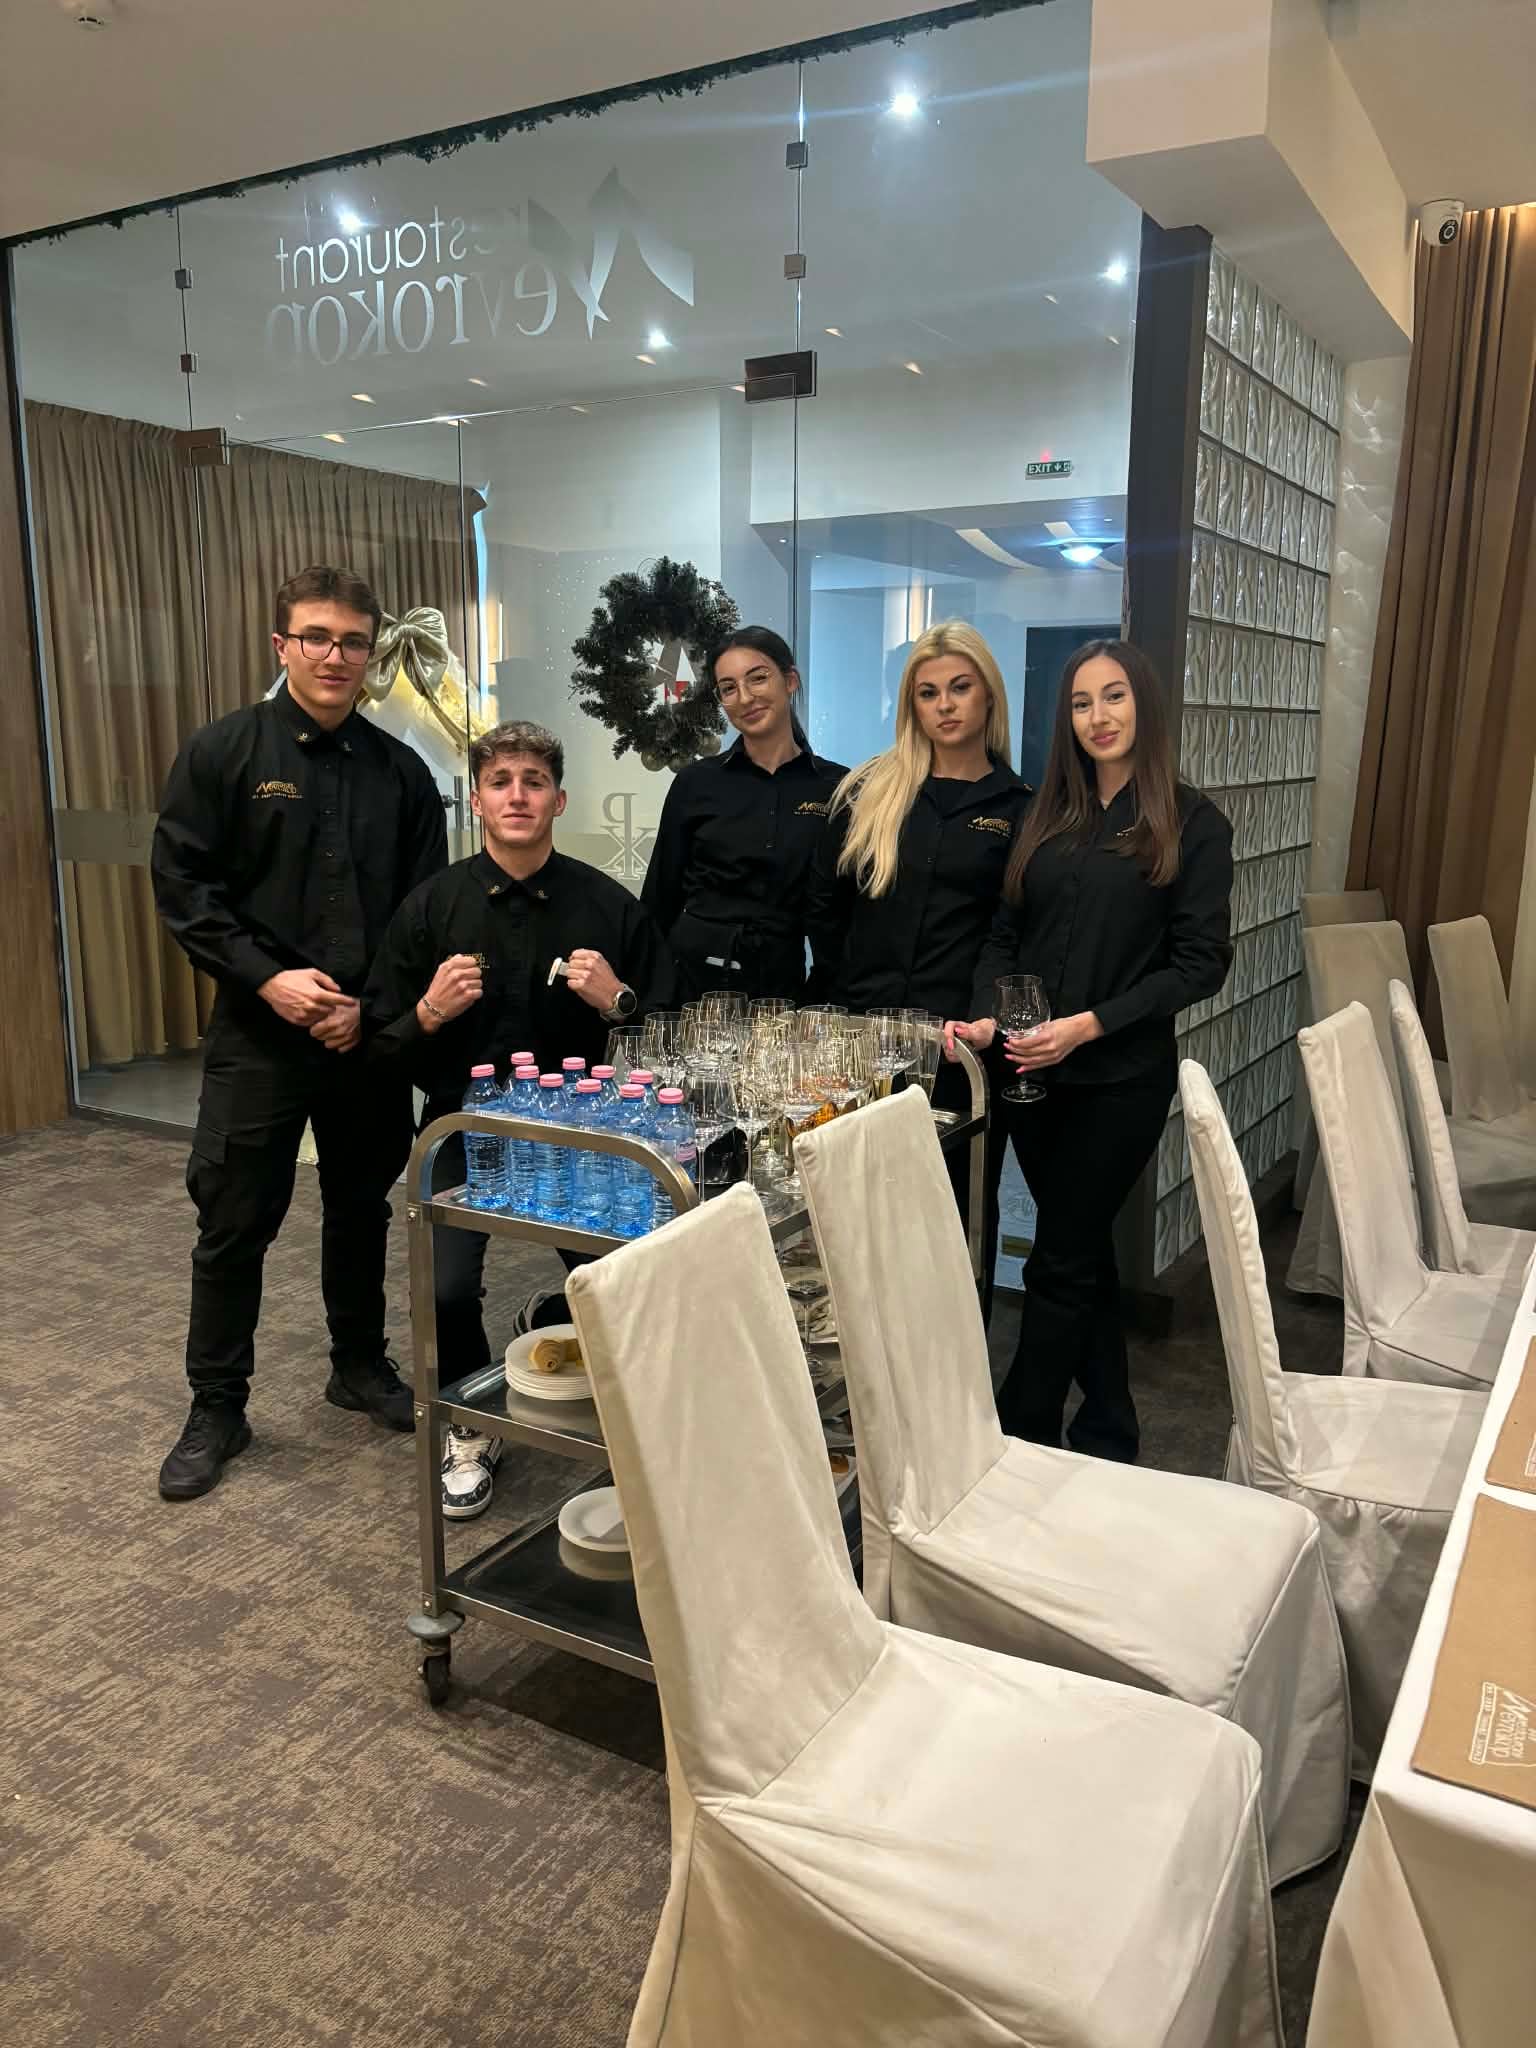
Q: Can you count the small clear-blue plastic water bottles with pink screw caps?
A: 10